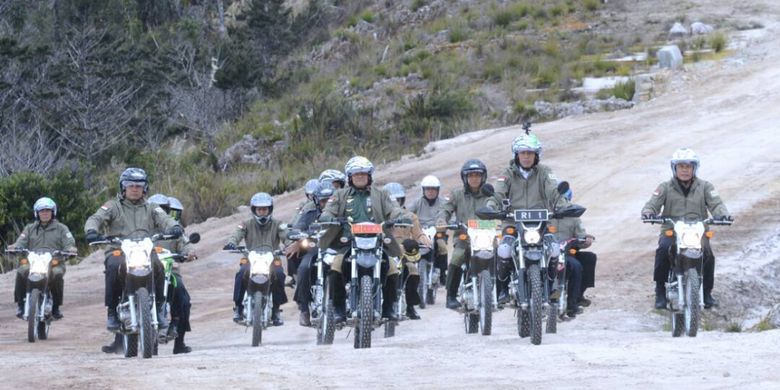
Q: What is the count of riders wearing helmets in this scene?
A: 15